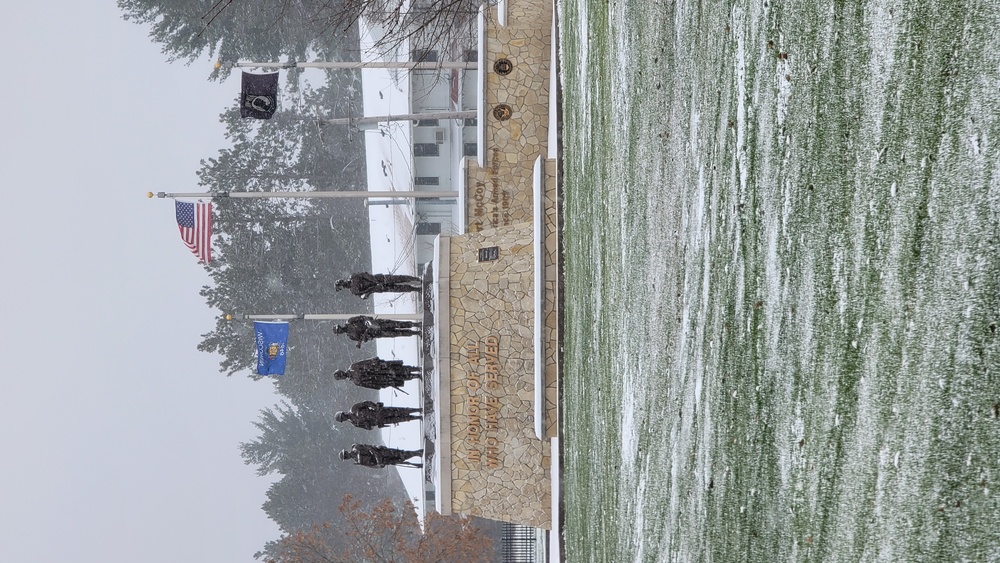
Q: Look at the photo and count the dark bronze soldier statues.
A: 5